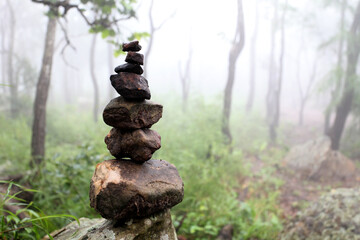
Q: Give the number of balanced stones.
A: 7